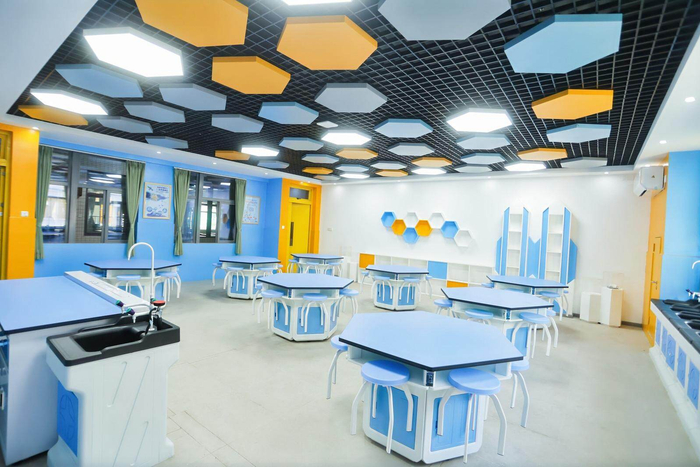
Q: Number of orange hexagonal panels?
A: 11